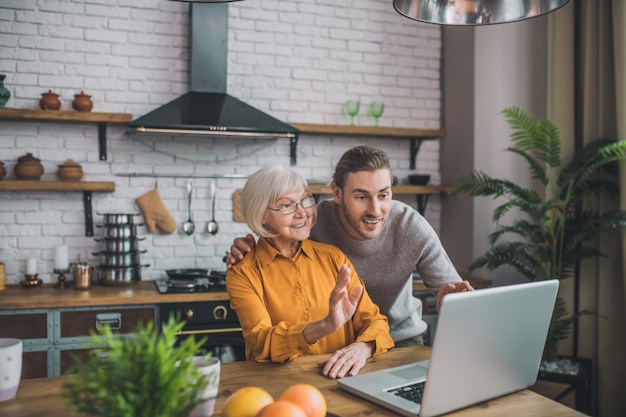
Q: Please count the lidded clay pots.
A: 5